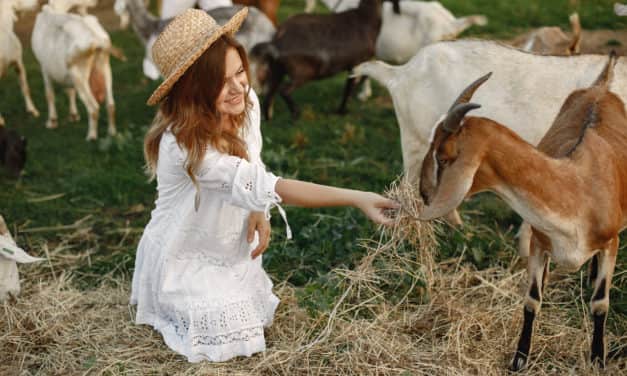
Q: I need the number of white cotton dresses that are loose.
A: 1